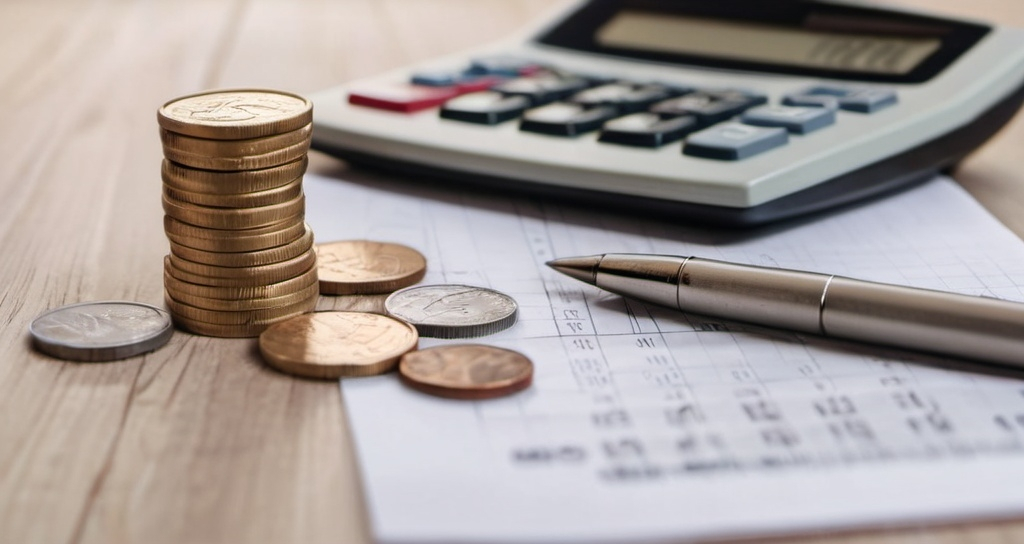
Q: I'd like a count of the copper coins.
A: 3